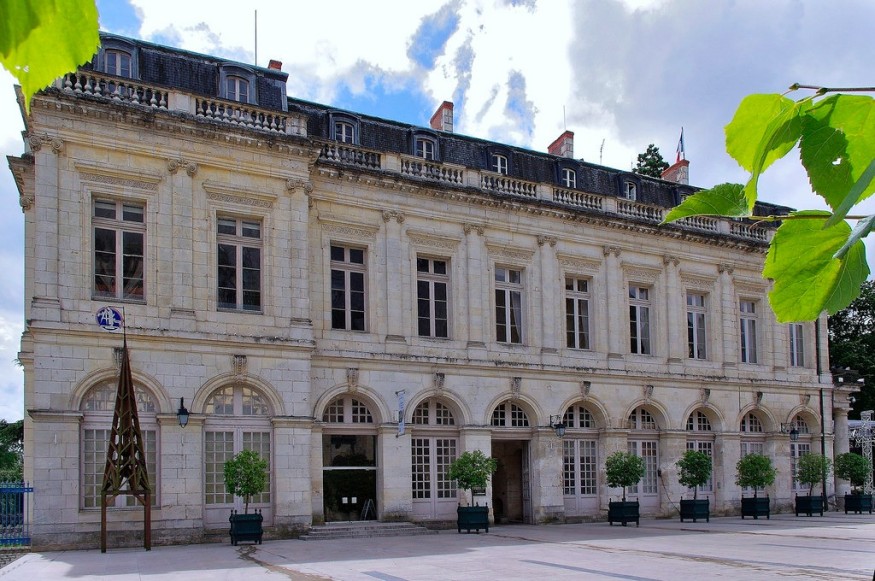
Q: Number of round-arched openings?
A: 10